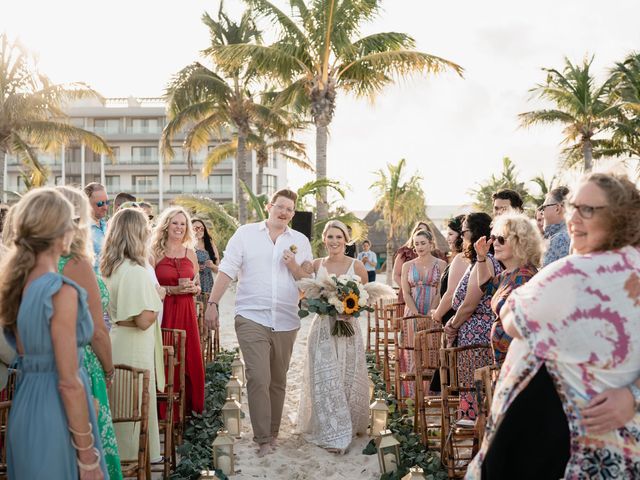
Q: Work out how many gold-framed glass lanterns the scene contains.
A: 9